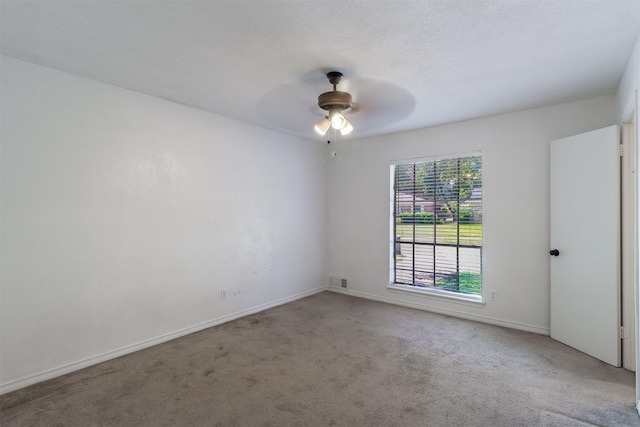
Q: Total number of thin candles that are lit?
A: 0